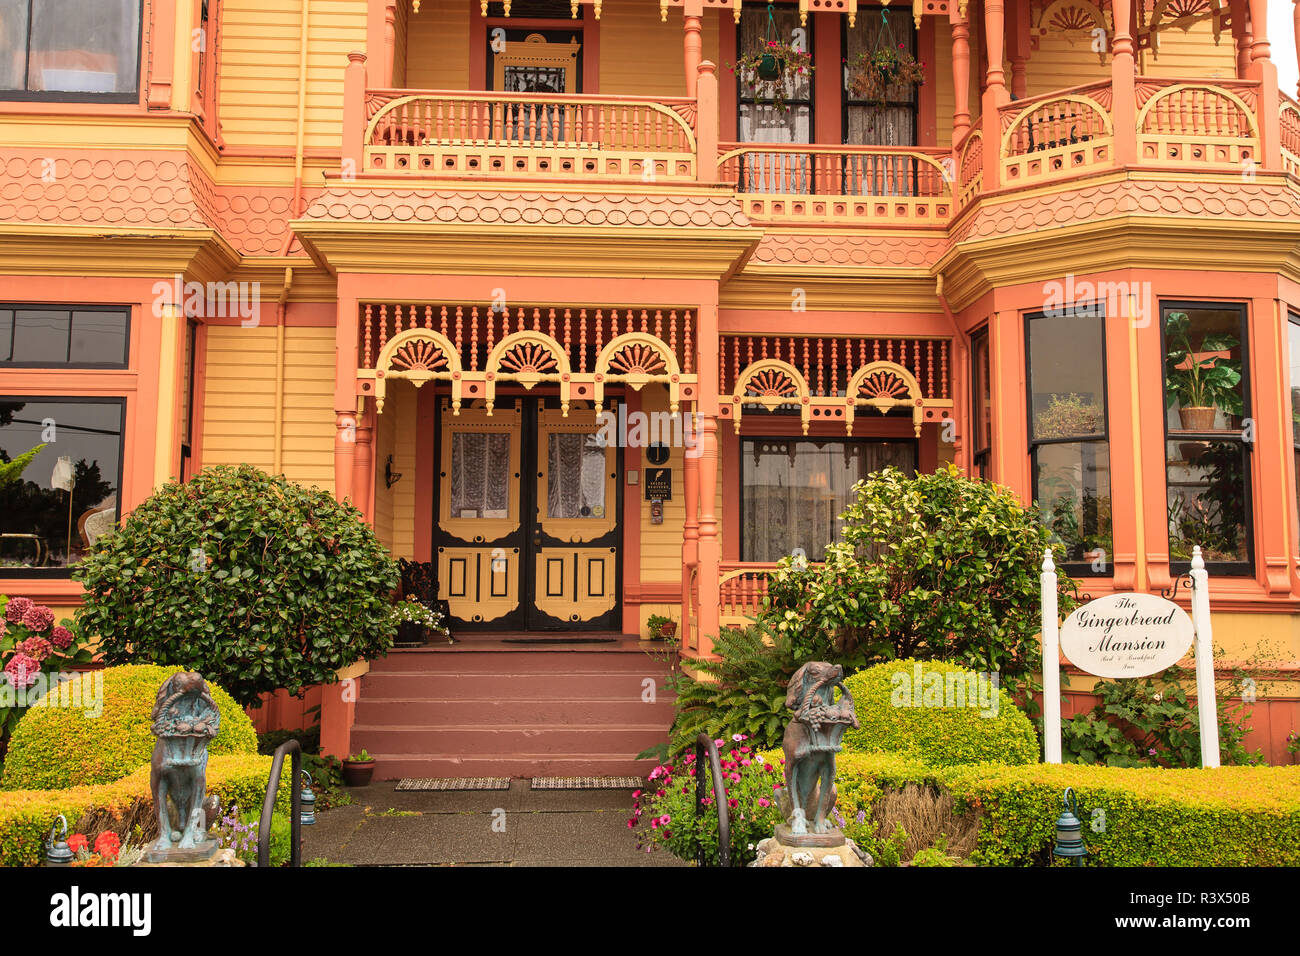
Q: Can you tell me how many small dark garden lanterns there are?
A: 3